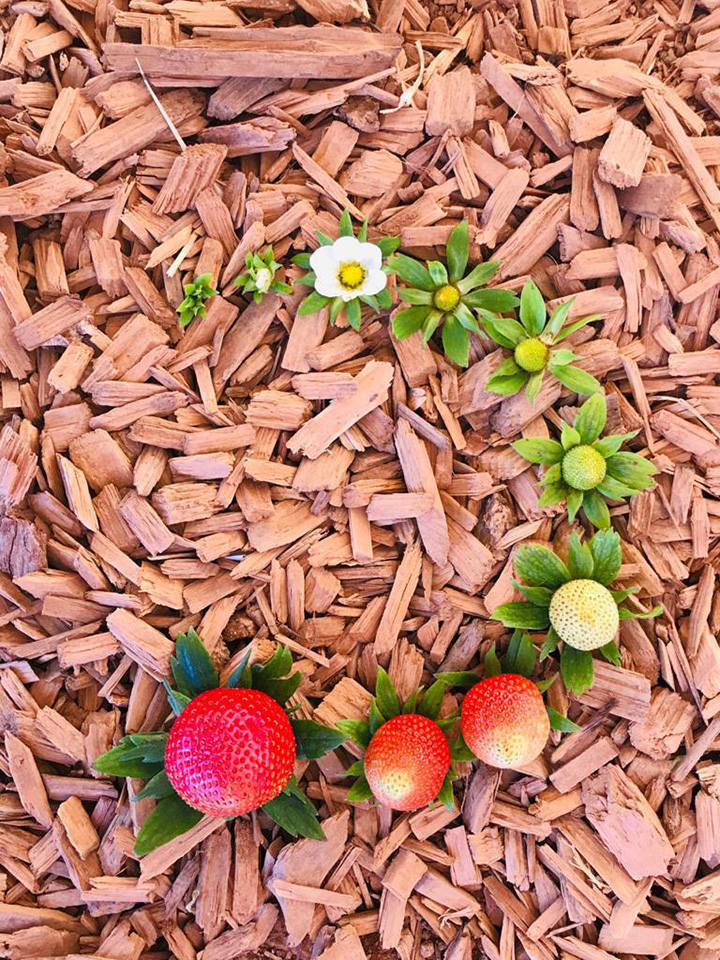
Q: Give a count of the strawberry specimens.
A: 10